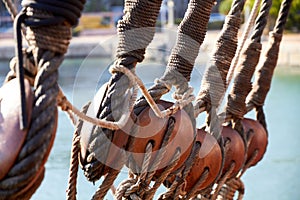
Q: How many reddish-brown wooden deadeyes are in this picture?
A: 6